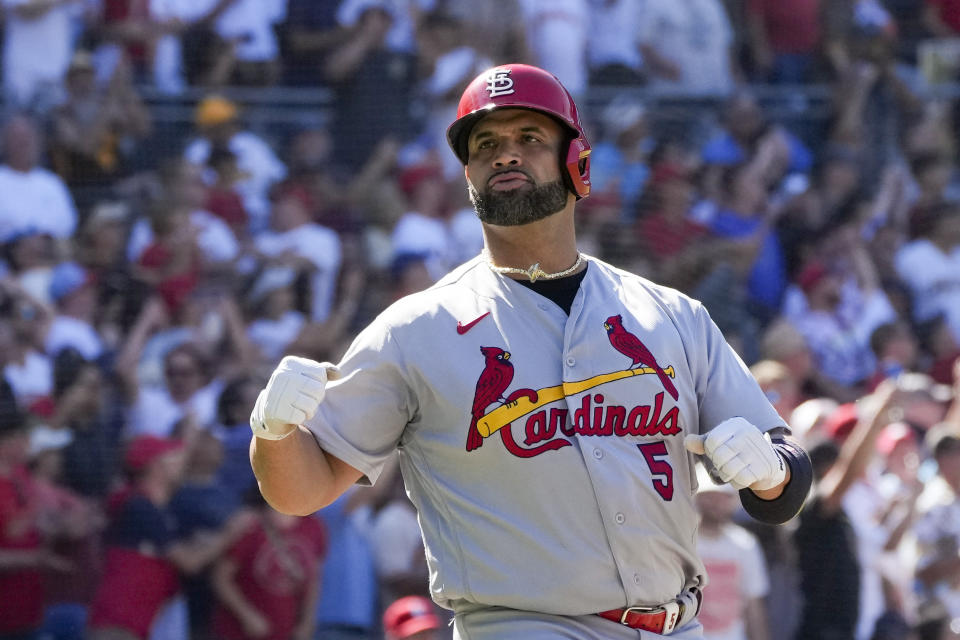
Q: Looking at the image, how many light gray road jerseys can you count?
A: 1